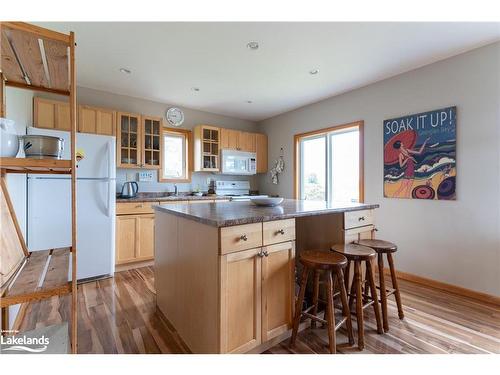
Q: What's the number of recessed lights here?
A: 5